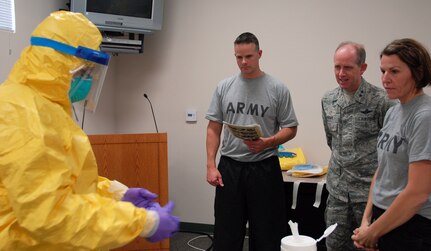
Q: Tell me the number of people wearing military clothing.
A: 3